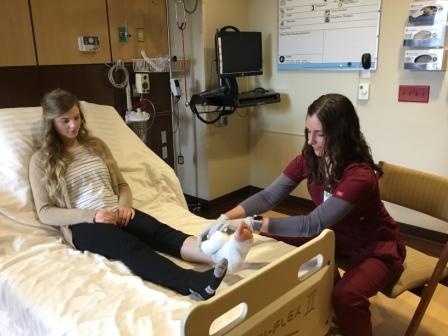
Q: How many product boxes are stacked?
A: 3